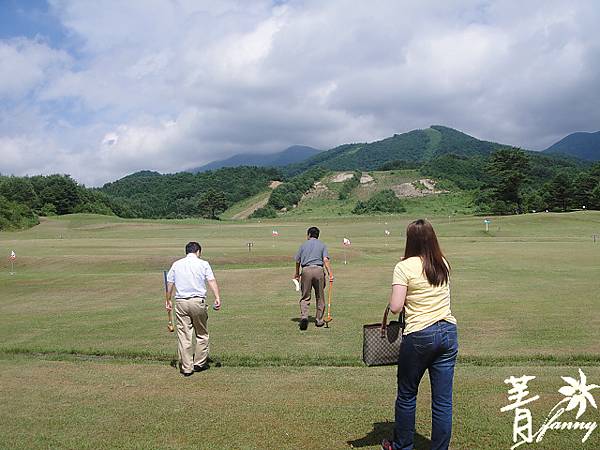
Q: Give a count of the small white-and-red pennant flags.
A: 4